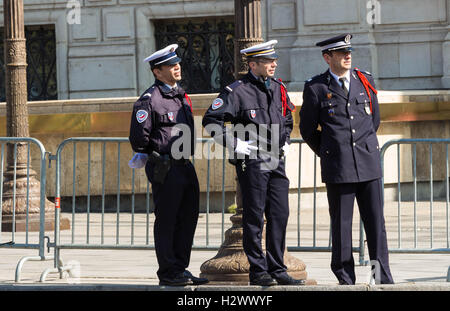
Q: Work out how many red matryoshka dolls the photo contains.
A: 0